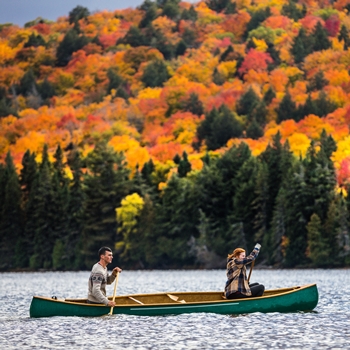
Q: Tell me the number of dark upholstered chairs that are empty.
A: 0